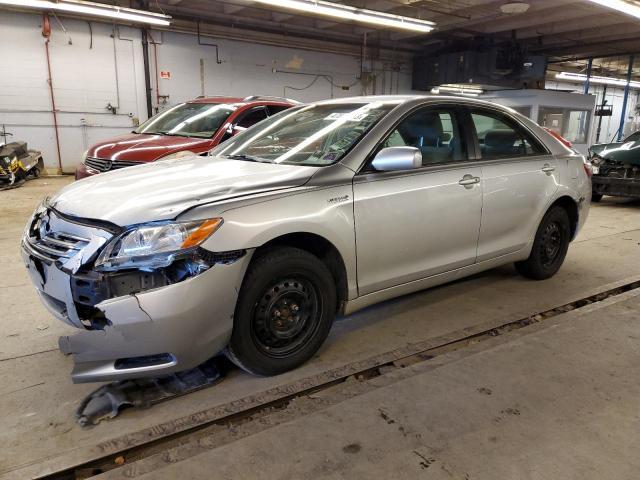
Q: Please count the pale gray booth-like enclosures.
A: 1